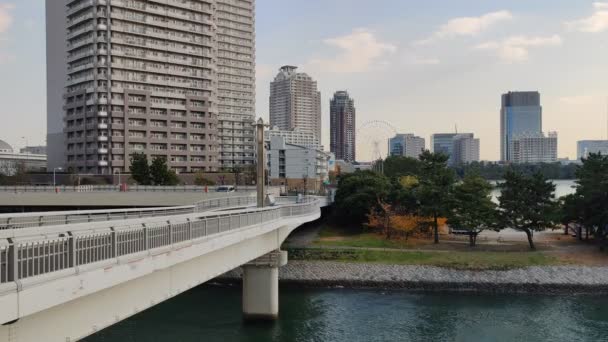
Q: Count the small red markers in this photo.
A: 3